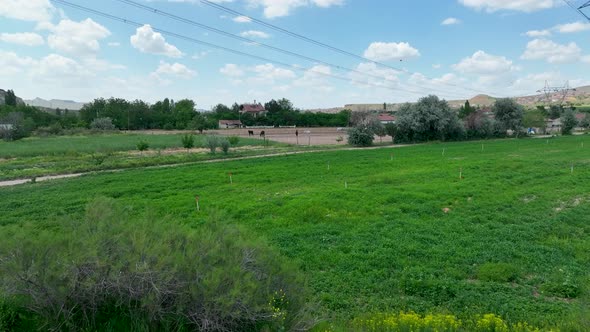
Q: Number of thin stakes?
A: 11